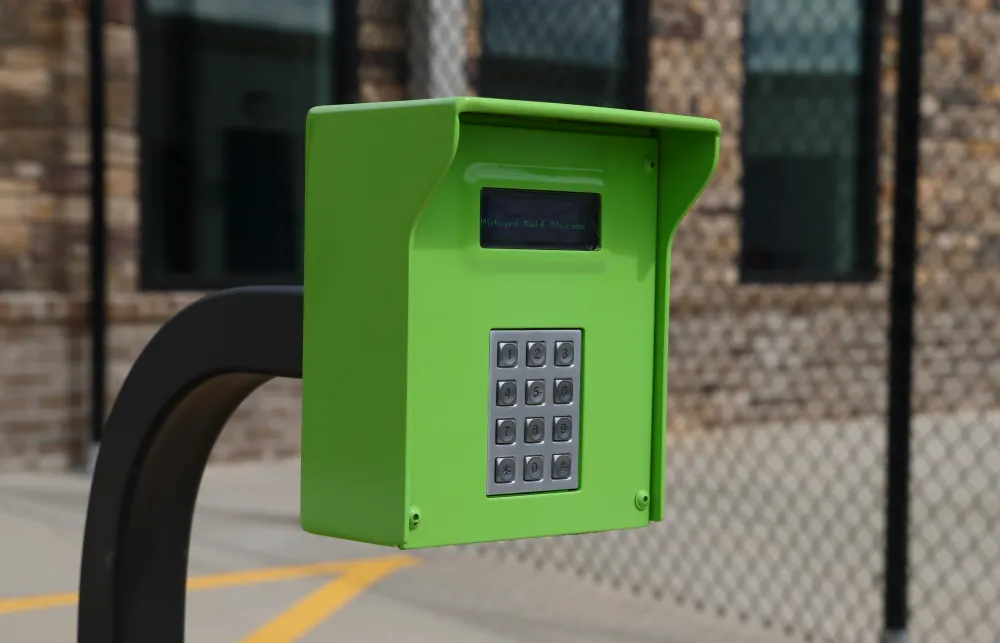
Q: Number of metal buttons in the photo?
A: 12